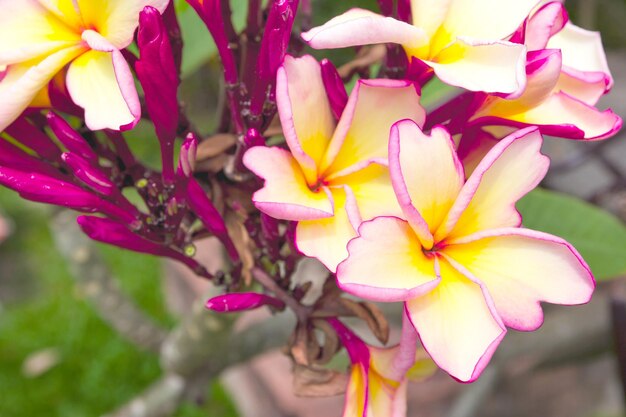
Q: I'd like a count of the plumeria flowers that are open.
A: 6